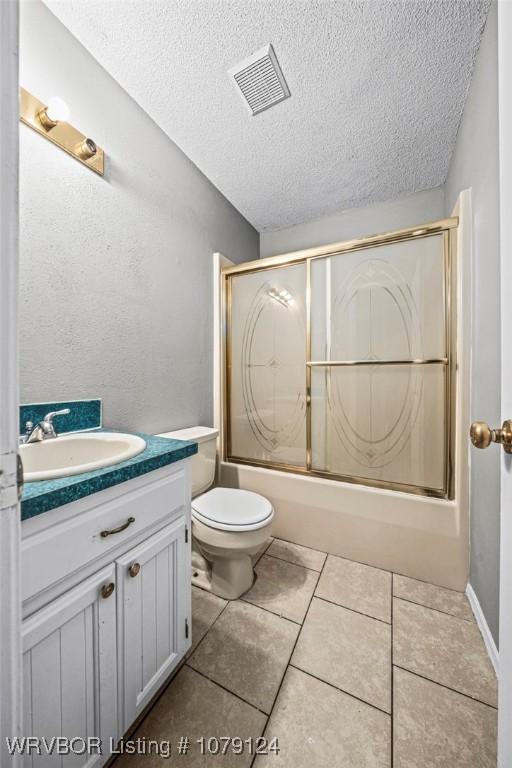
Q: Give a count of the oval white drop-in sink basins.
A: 1